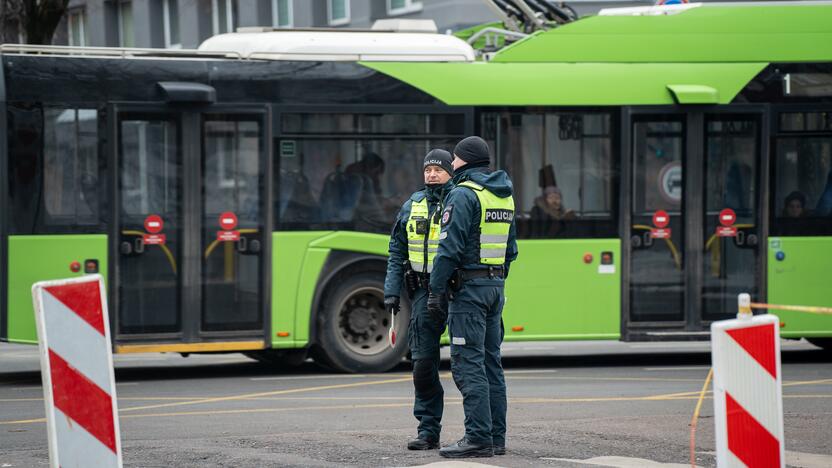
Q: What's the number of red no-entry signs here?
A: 4